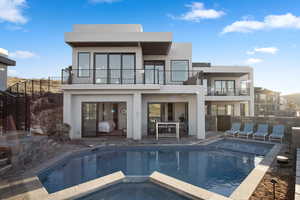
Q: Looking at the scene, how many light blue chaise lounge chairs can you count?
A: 4